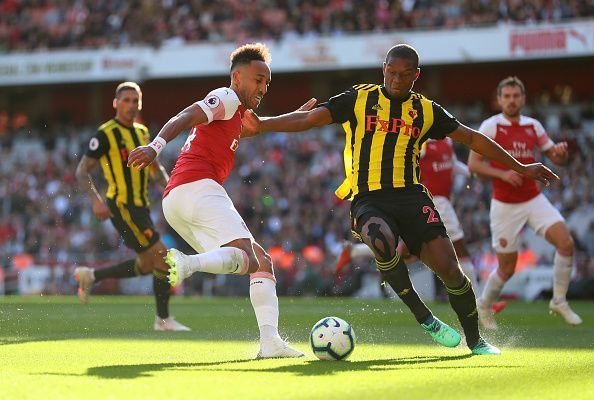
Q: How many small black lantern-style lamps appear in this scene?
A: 0